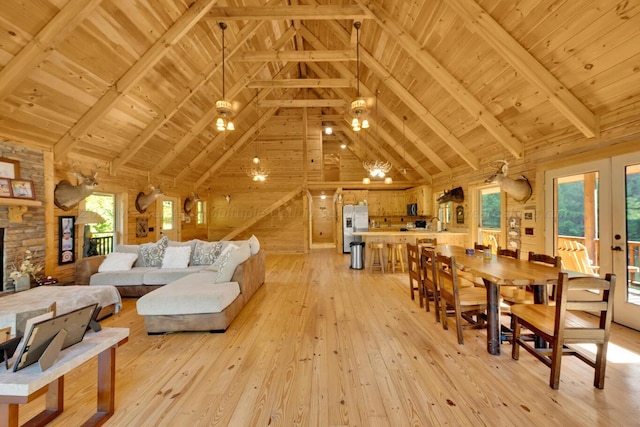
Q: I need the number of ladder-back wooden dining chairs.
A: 8